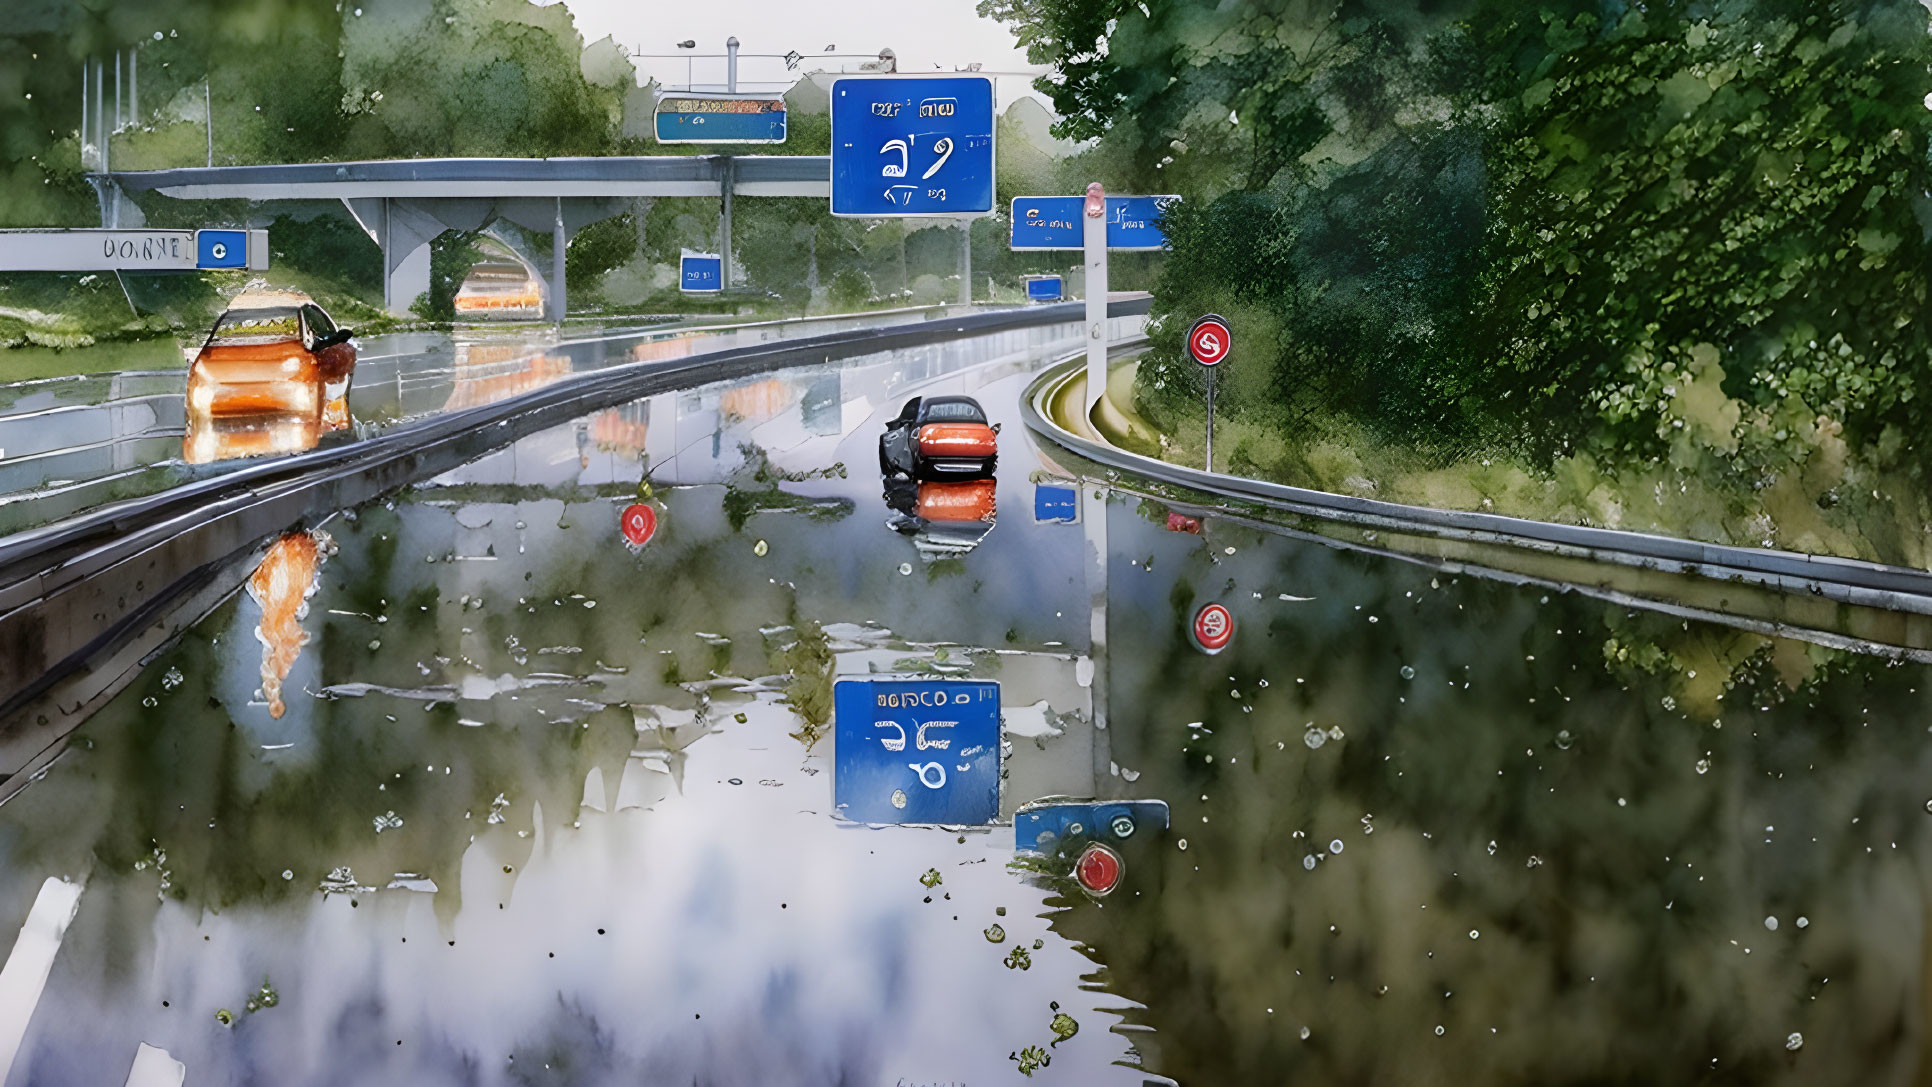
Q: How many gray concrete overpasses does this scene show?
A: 1